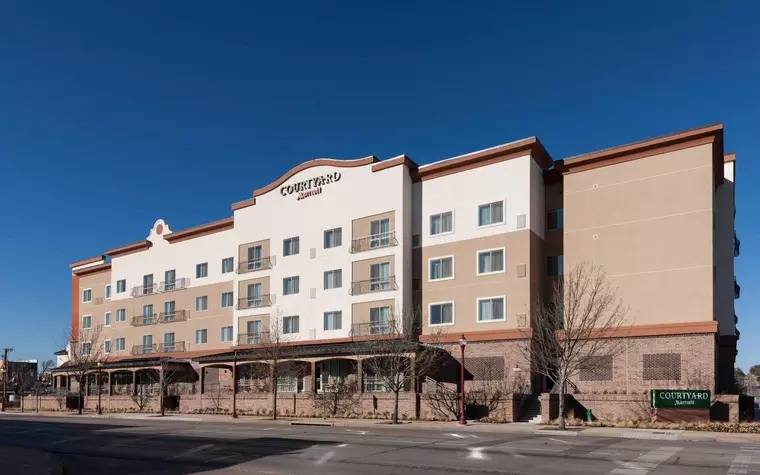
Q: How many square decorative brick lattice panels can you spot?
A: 3